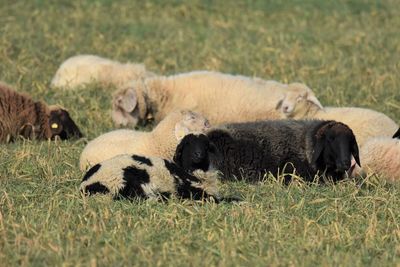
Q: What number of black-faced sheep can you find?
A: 3